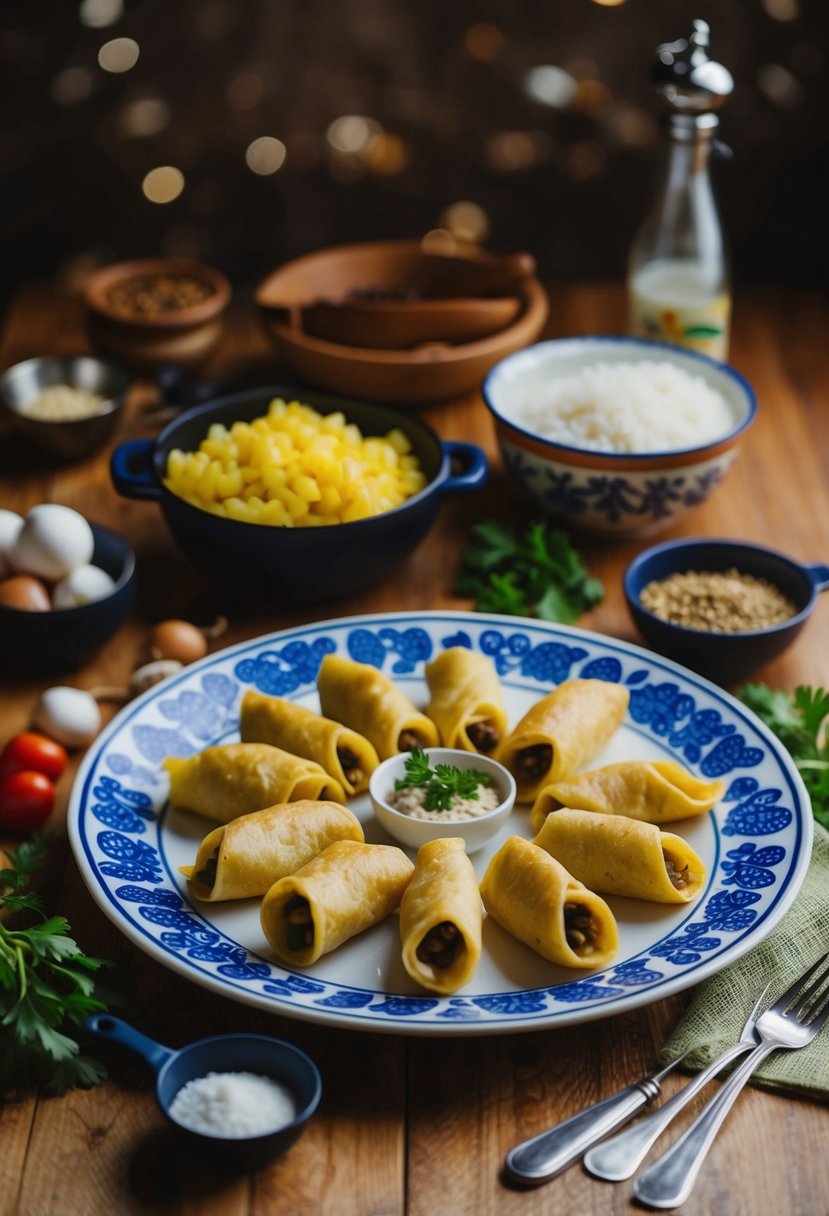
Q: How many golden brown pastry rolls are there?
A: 11